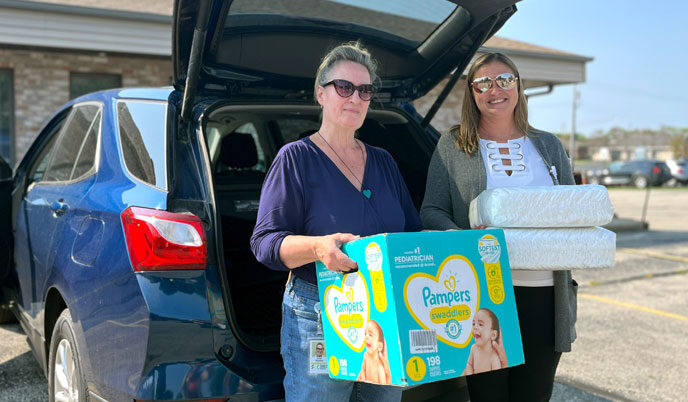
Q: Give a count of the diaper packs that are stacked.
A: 2